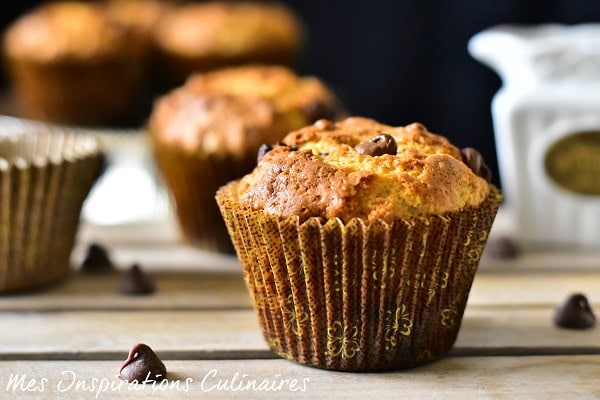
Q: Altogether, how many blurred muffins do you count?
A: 4